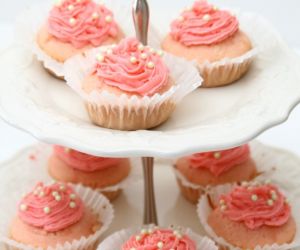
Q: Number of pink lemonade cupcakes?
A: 8